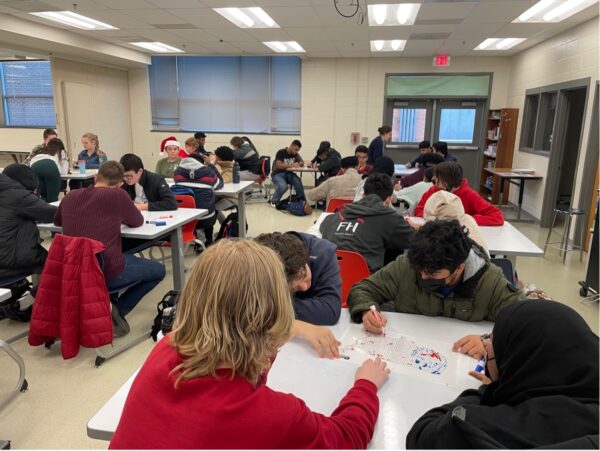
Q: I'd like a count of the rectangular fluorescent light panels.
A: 8